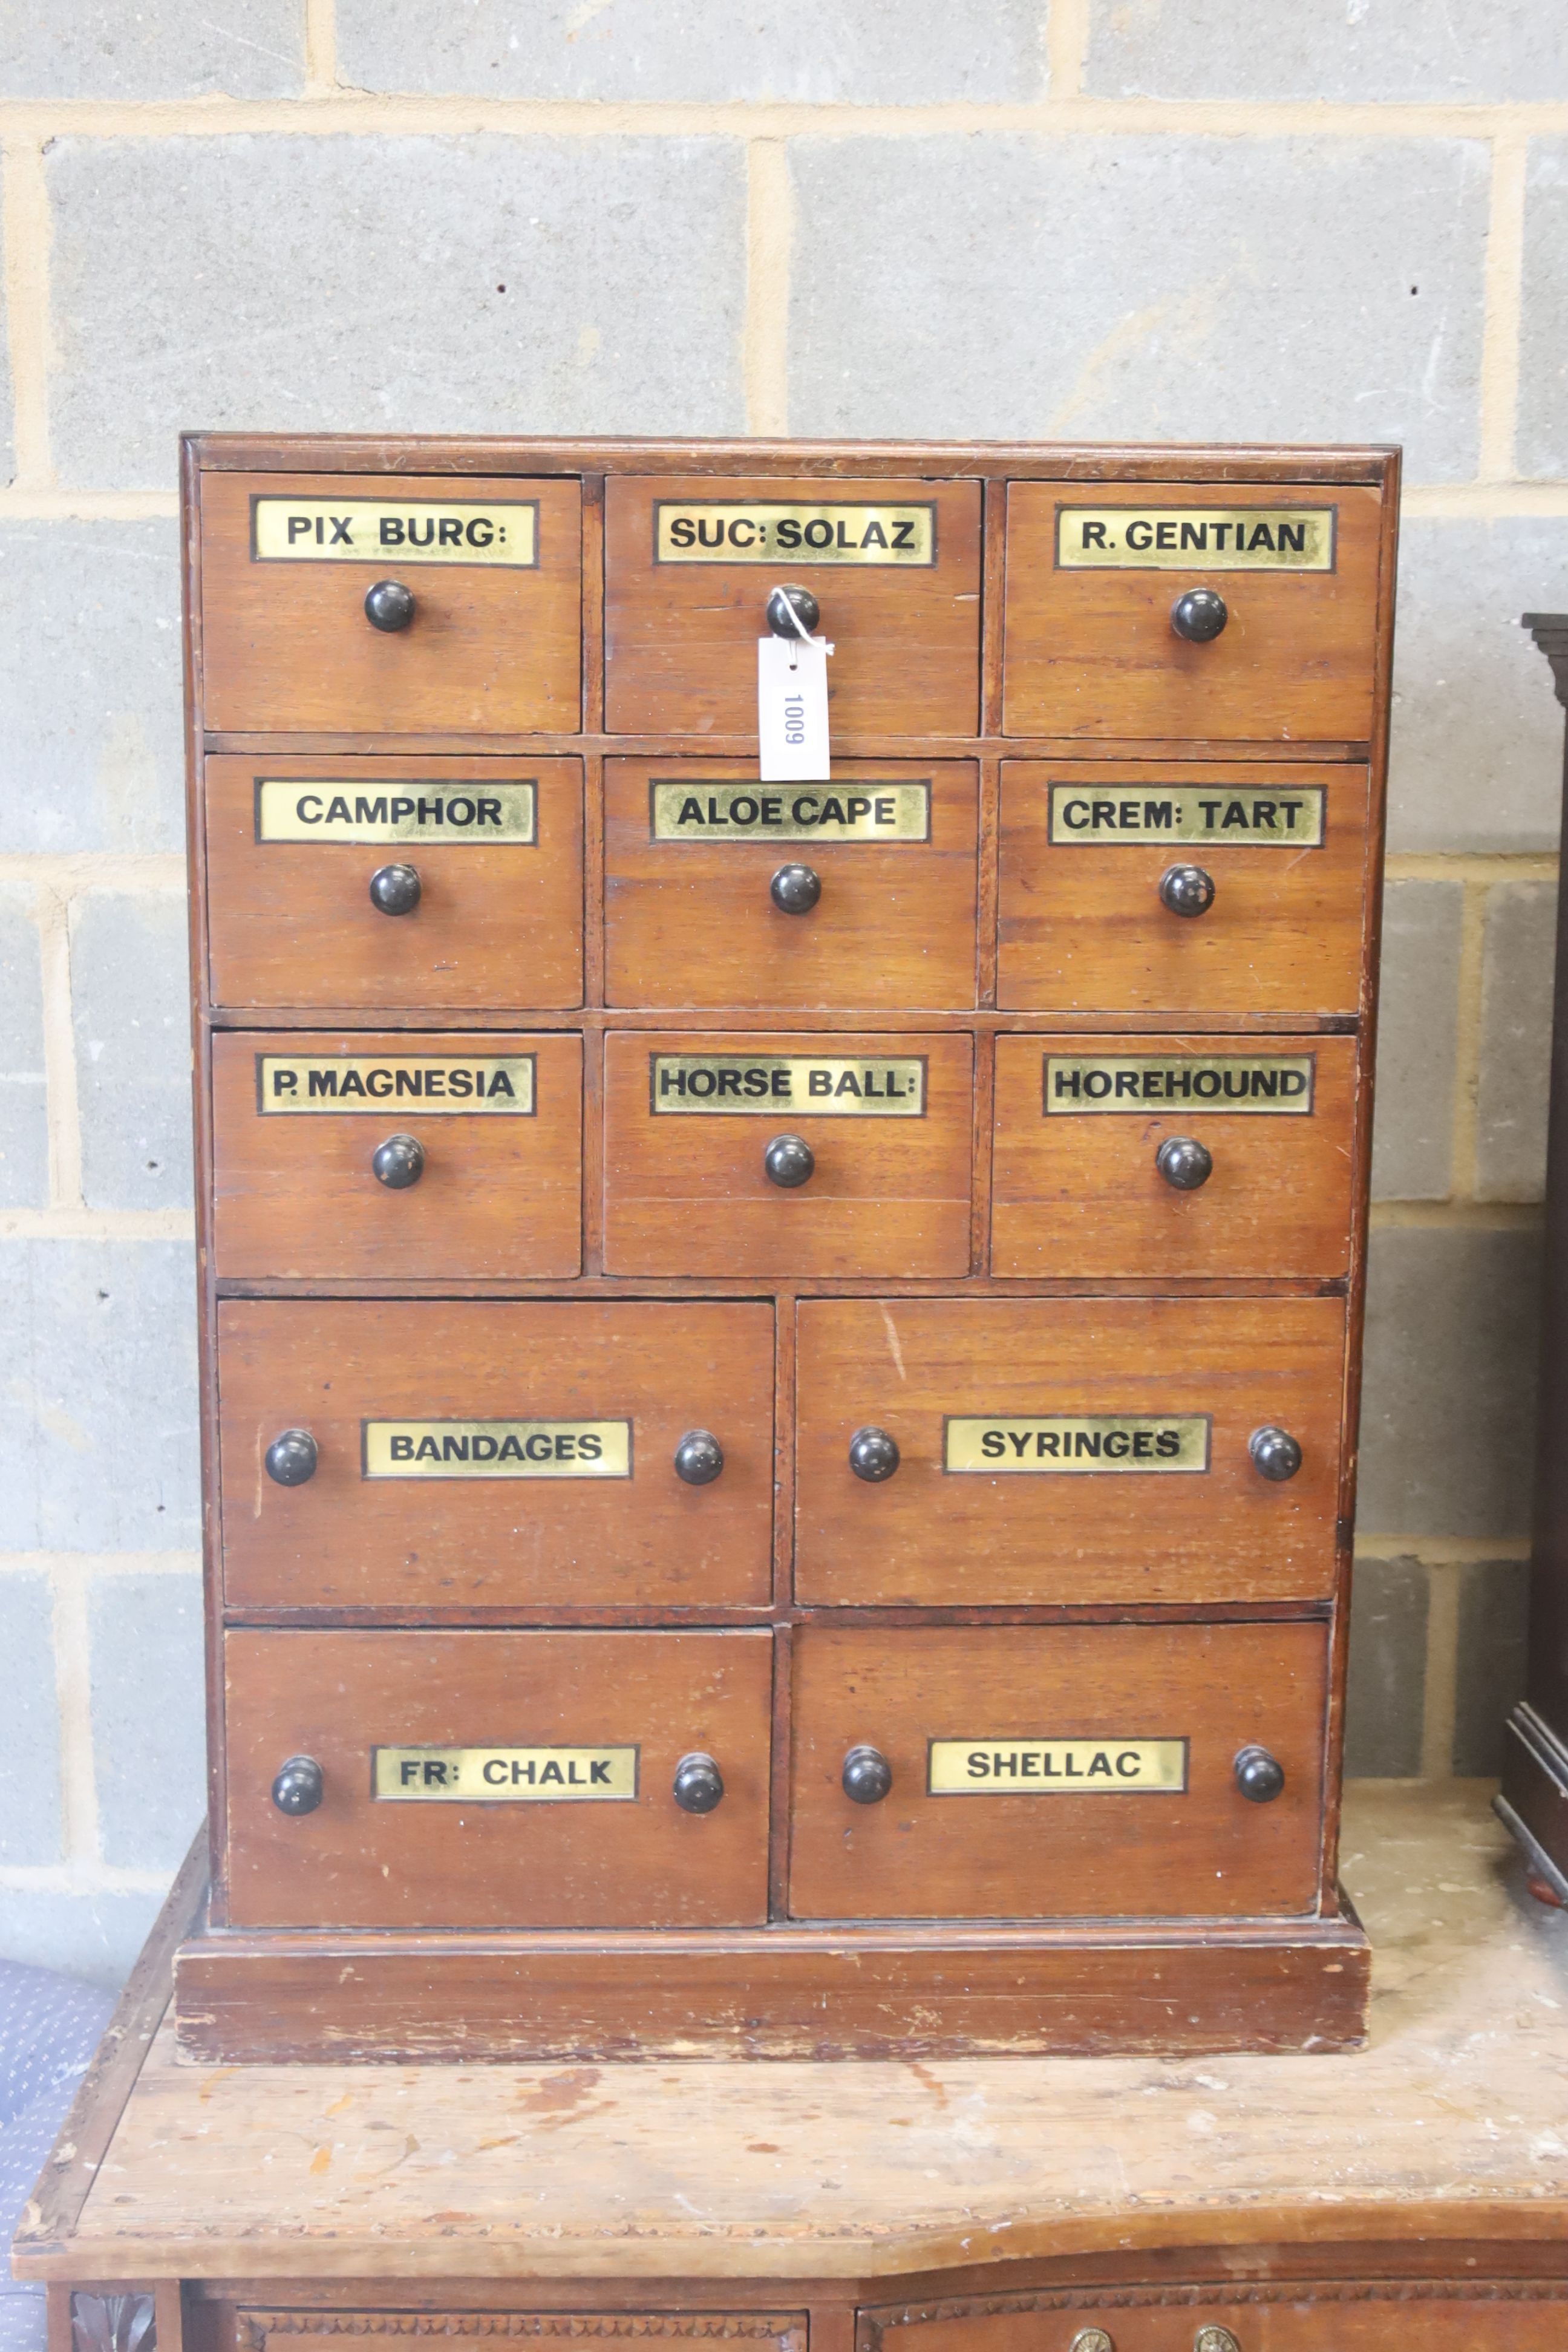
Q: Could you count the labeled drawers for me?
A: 13